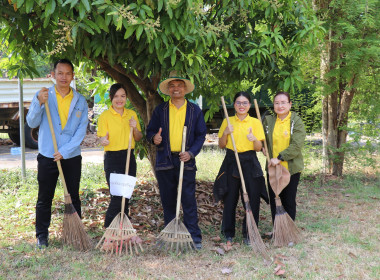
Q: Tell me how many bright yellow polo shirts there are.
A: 5